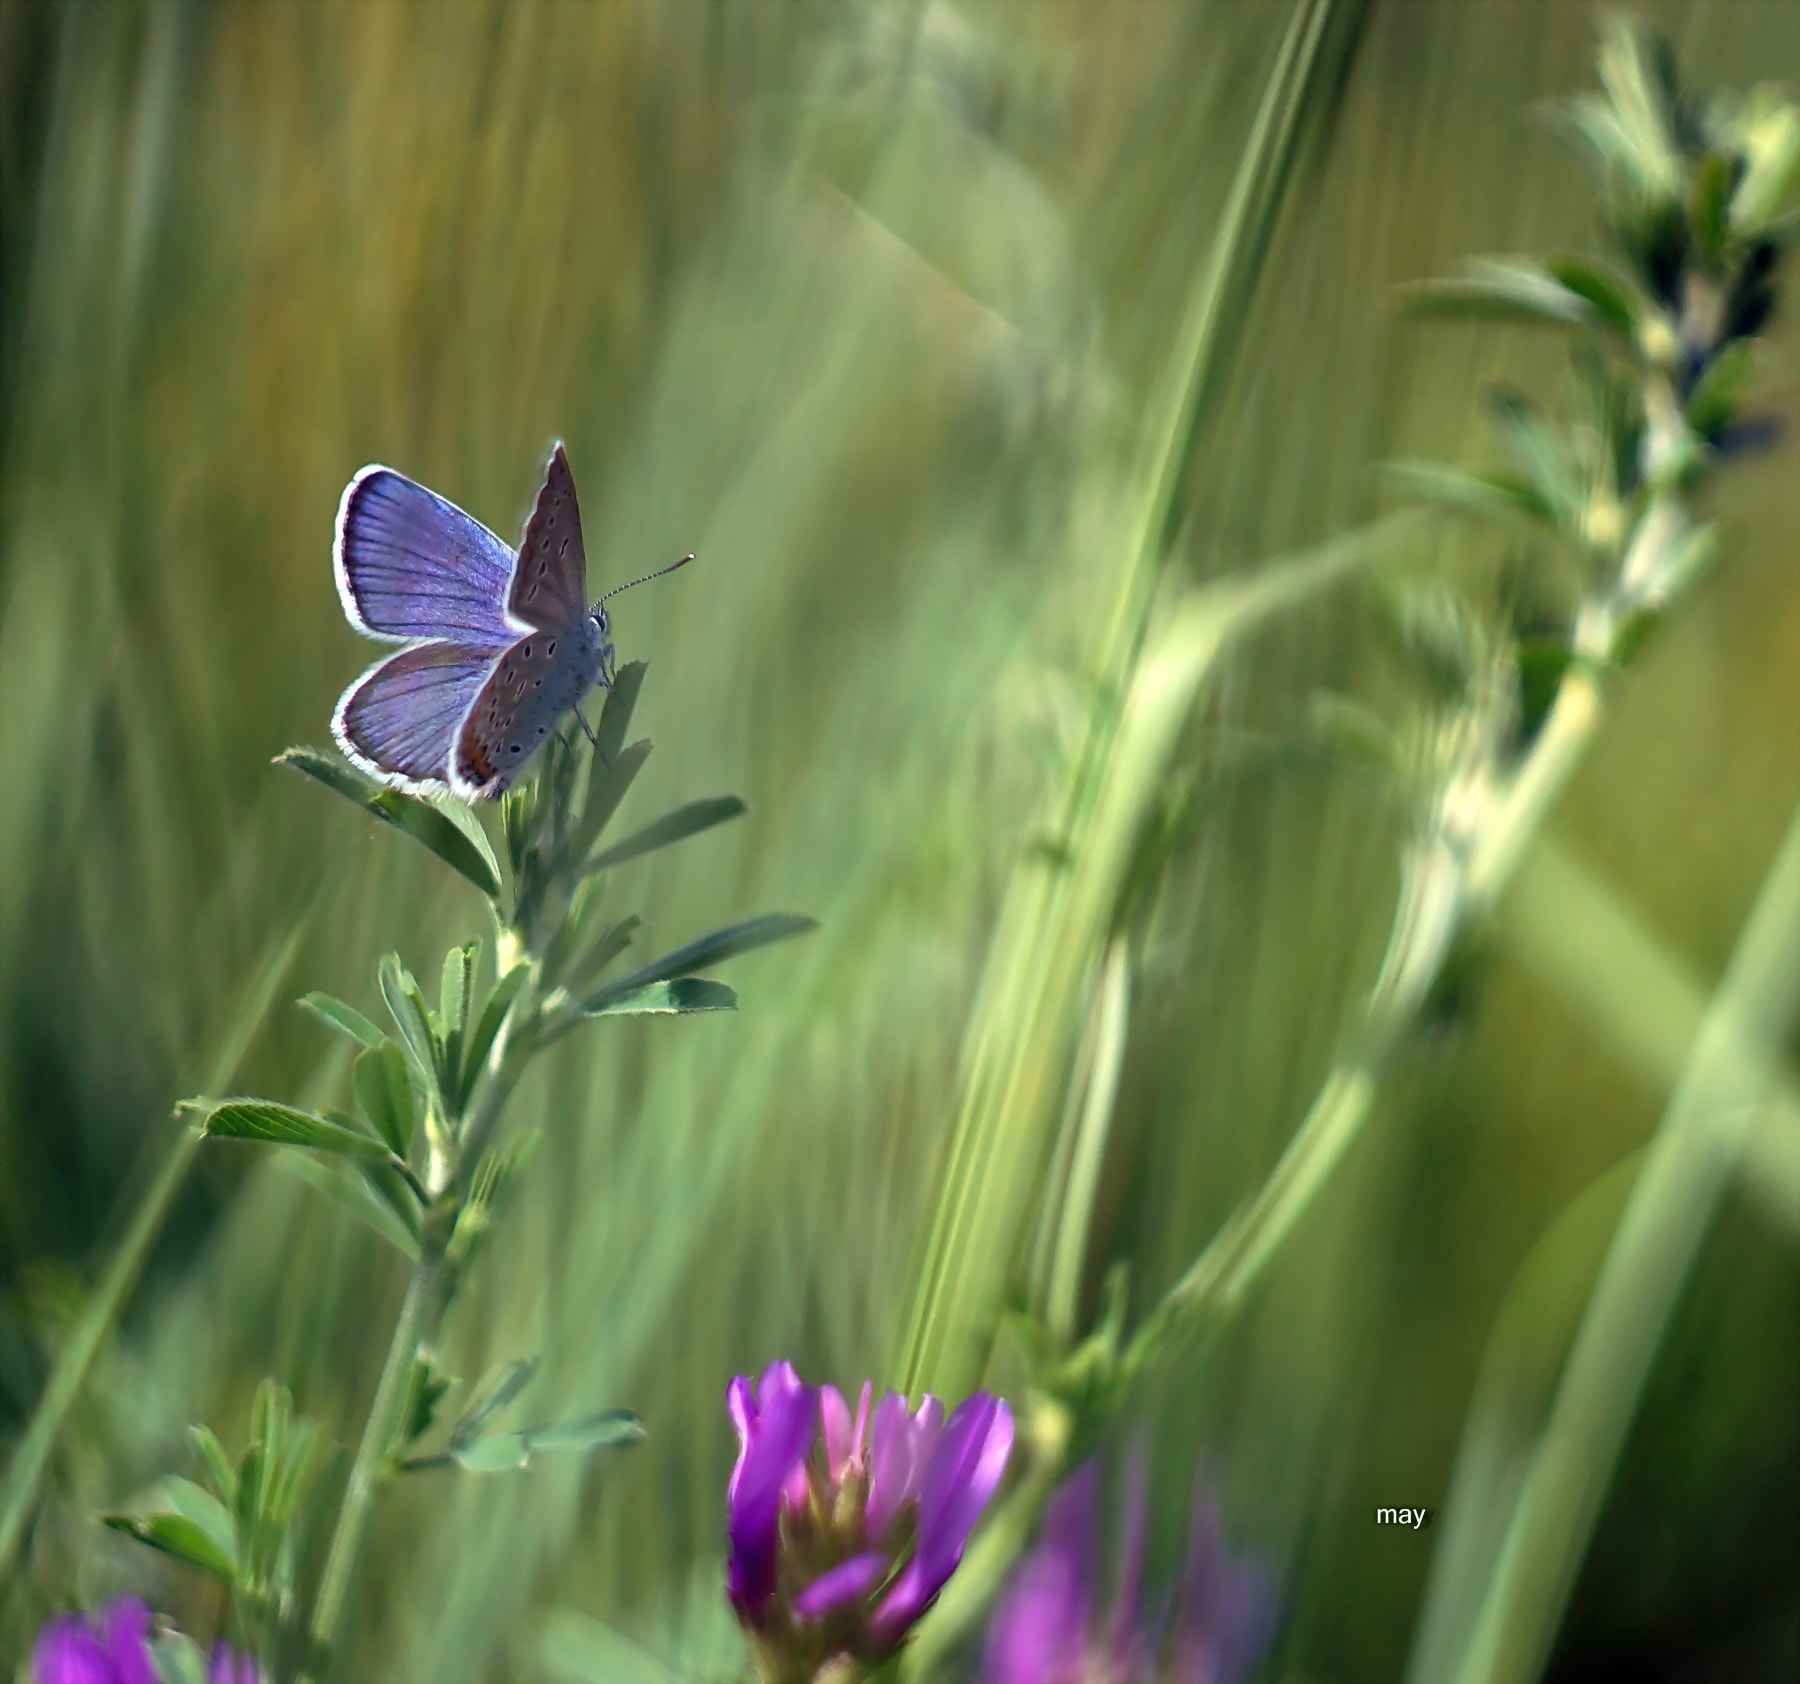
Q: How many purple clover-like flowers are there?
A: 3